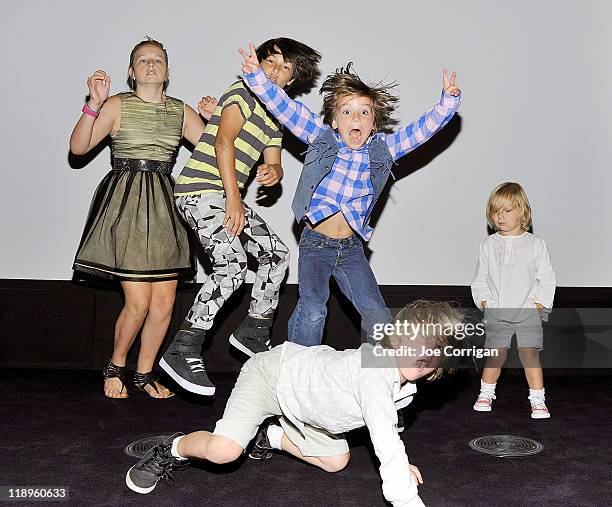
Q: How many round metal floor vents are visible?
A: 2